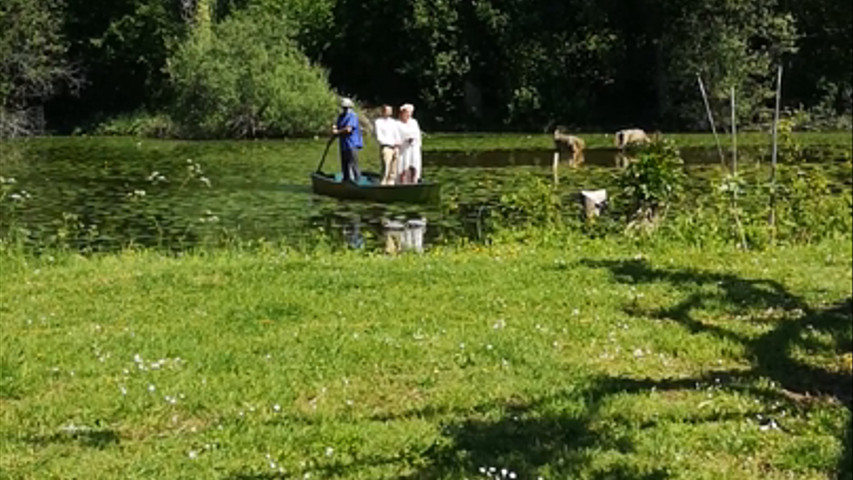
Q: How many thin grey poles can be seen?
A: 3